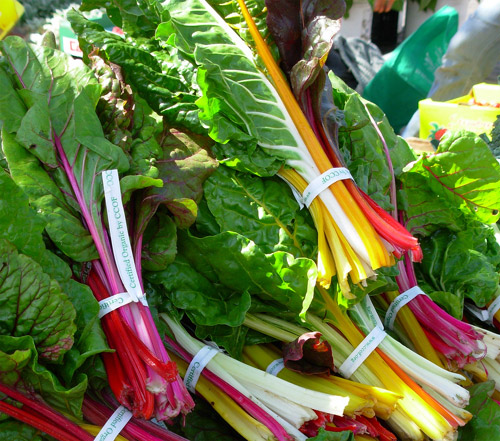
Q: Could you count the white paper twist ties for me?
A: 8